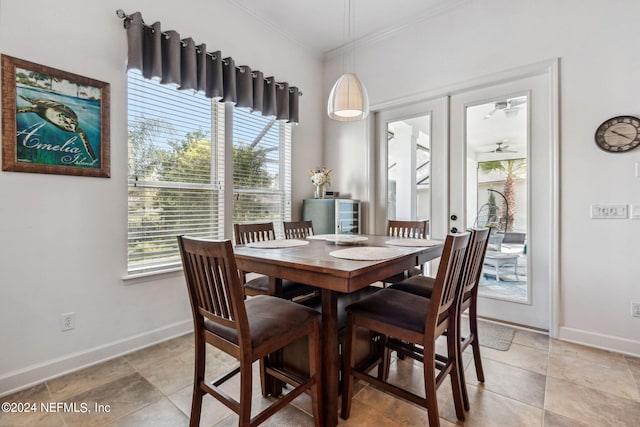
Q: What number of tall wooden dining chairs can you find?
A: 6